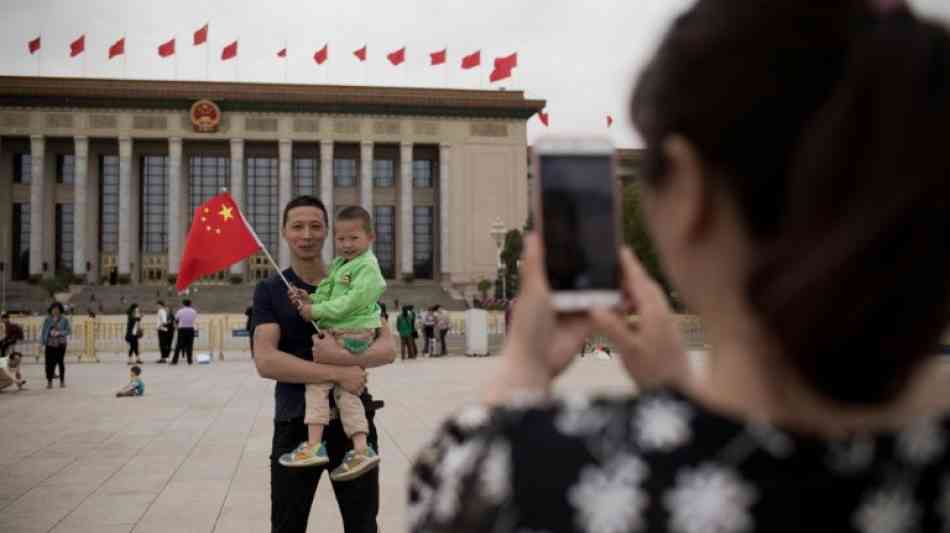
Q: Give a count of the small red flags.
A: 15